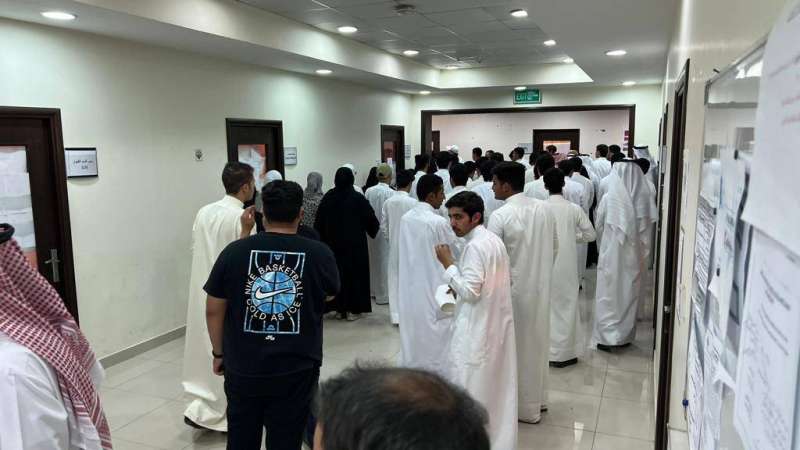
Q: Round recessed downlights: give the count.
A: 12